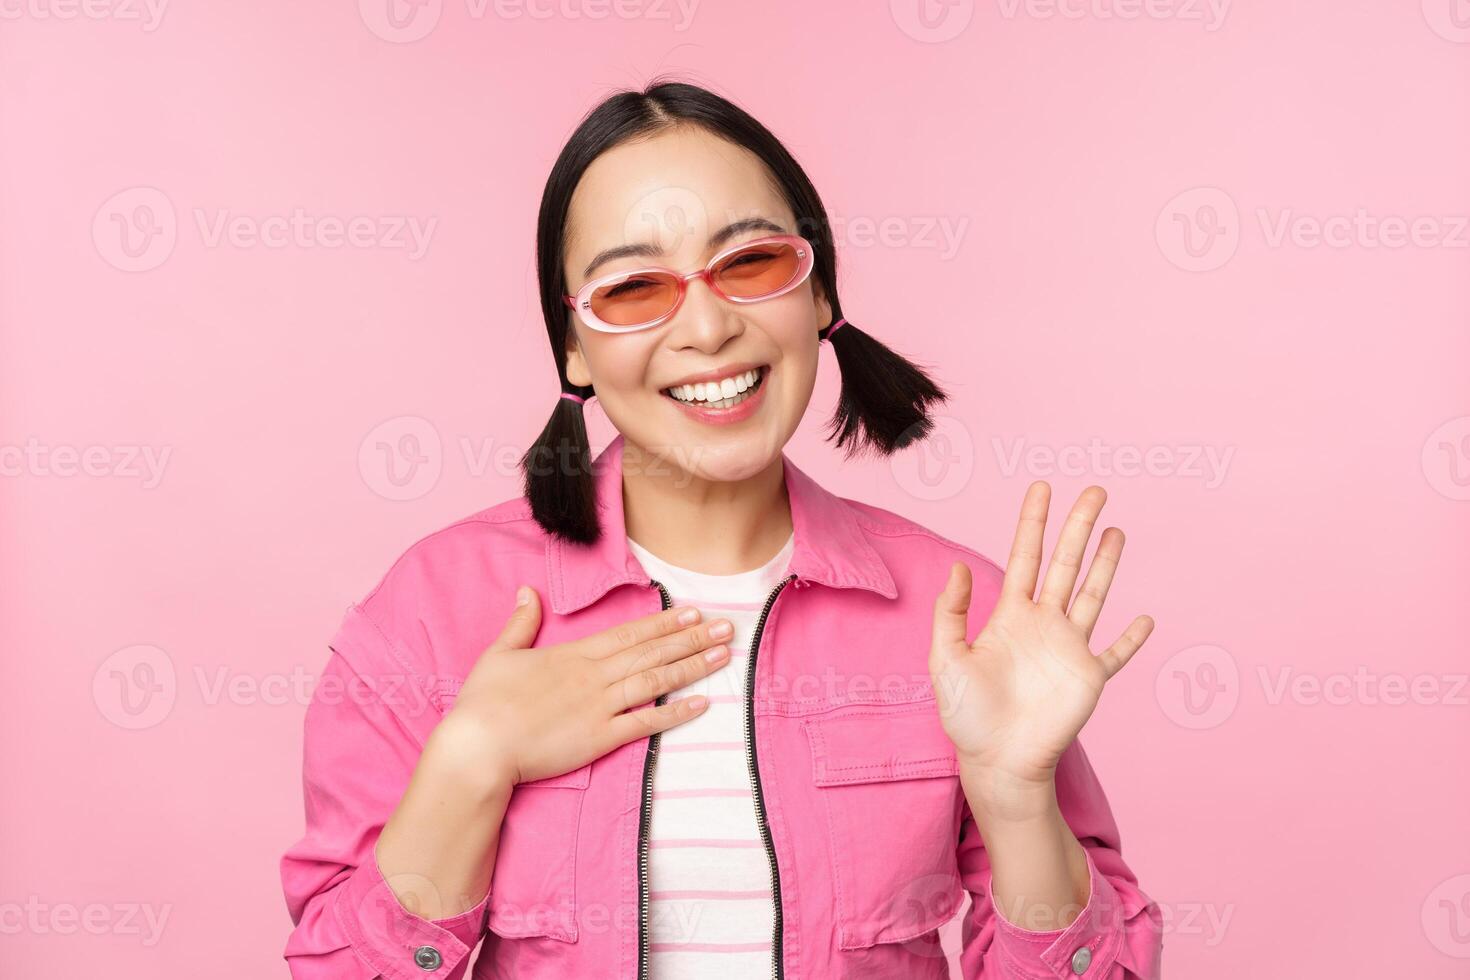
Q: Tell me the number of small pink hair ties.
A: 2